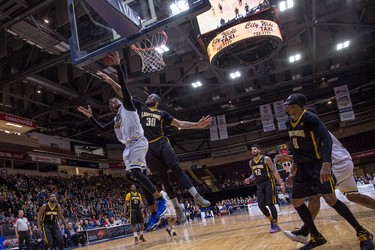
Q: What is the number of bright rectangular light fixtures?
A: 7